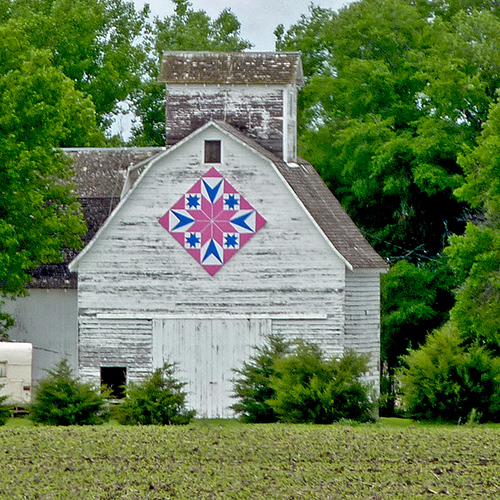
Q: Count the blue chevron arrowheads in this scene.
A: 4